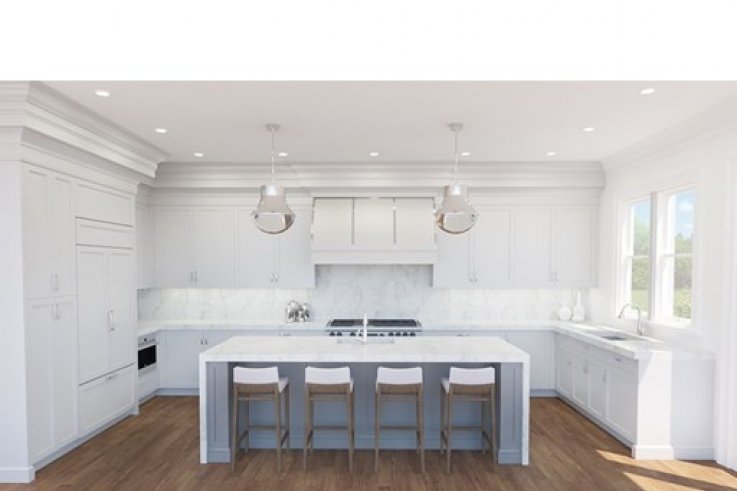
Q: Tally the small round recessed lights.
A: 9